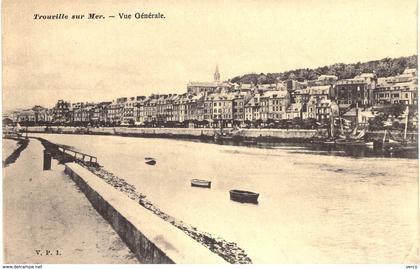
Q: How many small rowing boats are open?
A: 3